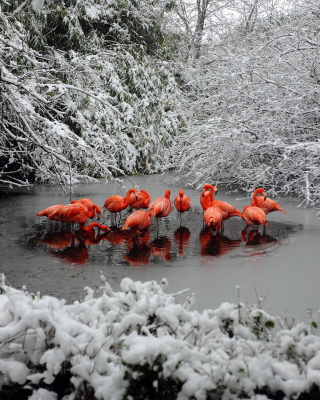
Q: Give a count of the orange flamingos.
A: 13